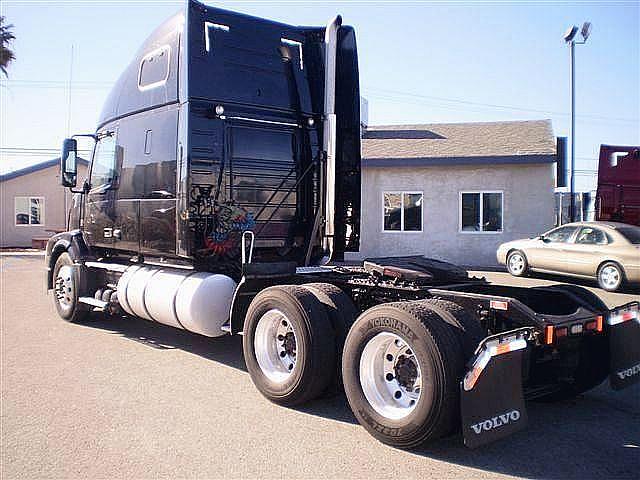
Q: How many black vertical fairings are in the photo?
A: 2